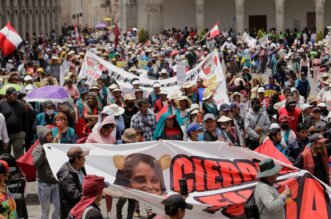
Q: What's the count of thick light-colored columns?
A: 4